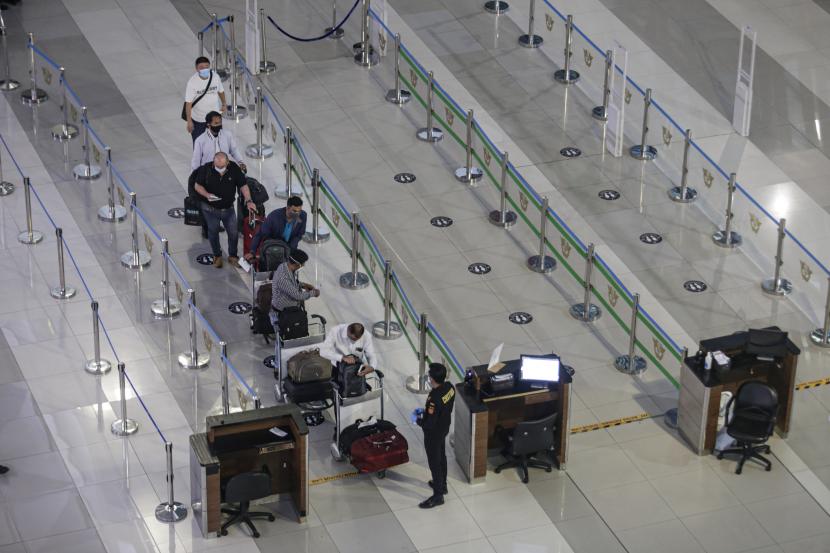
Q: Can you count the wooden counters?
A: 3